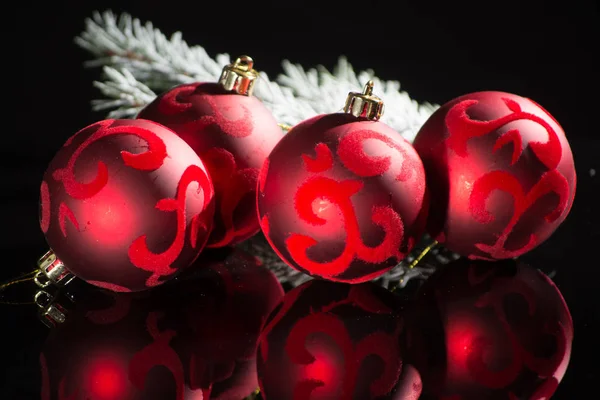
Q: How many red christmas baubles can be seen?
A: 4